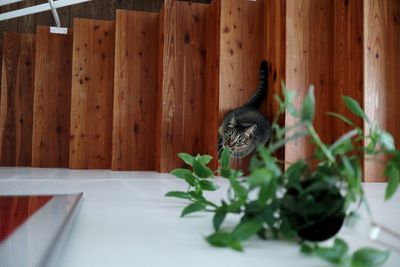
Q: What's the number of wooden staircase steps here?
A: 8